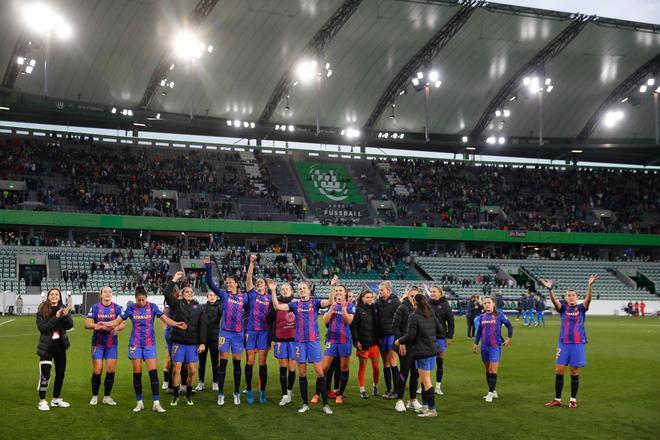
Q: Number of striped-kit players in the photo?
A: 8